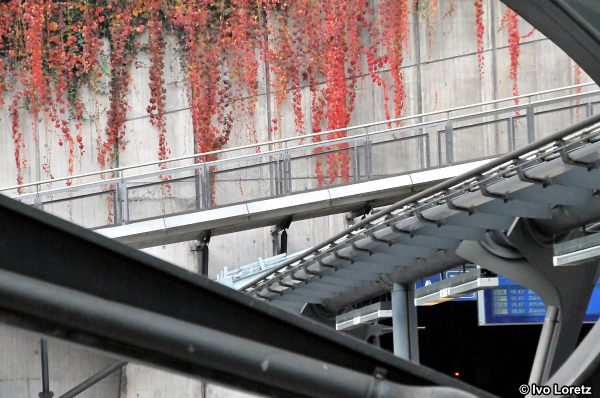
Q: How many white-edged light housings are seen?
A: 3